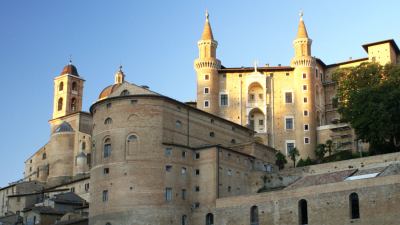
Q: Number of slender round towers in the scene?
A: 2